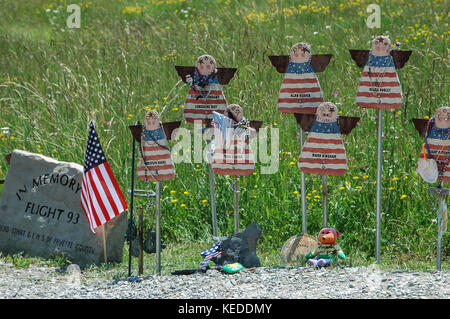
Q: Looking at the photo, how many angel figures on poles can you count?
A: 7